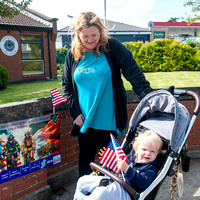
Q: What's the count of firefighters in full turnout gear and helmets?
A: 2